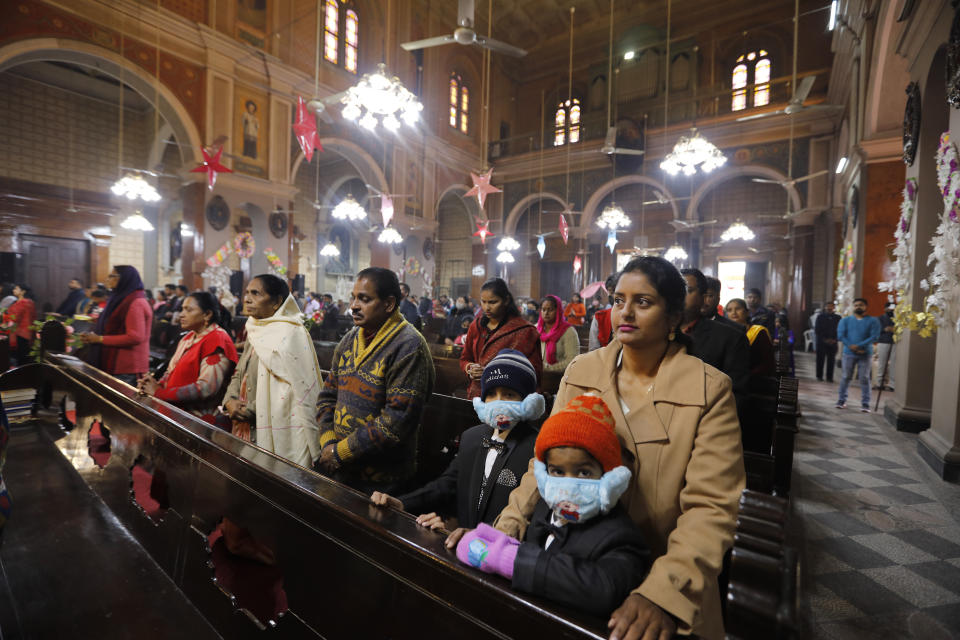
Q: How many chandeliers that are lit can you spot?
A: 12